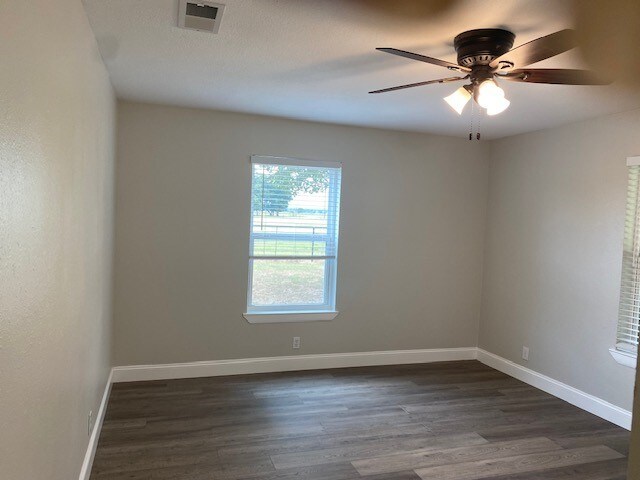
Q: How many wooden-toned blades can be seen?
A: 4